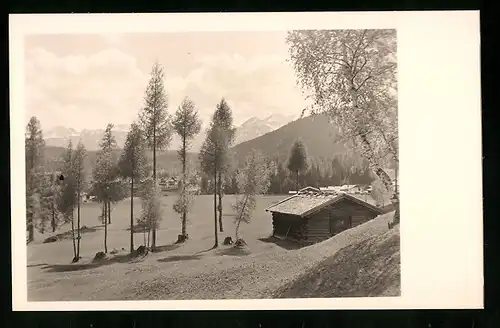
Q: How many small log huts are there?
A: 1